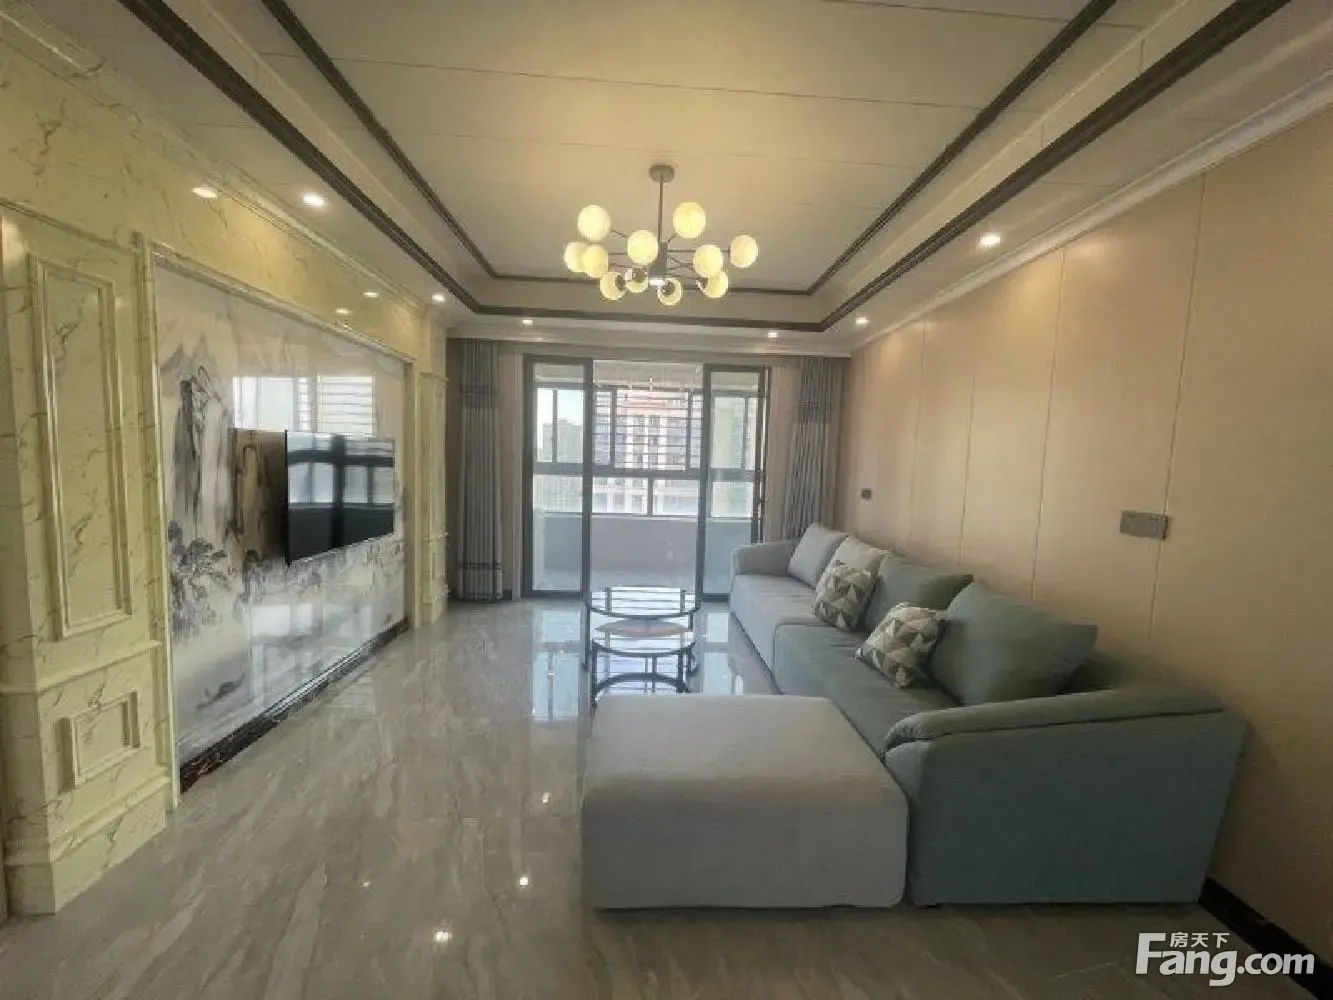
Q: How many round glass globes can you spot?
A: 11